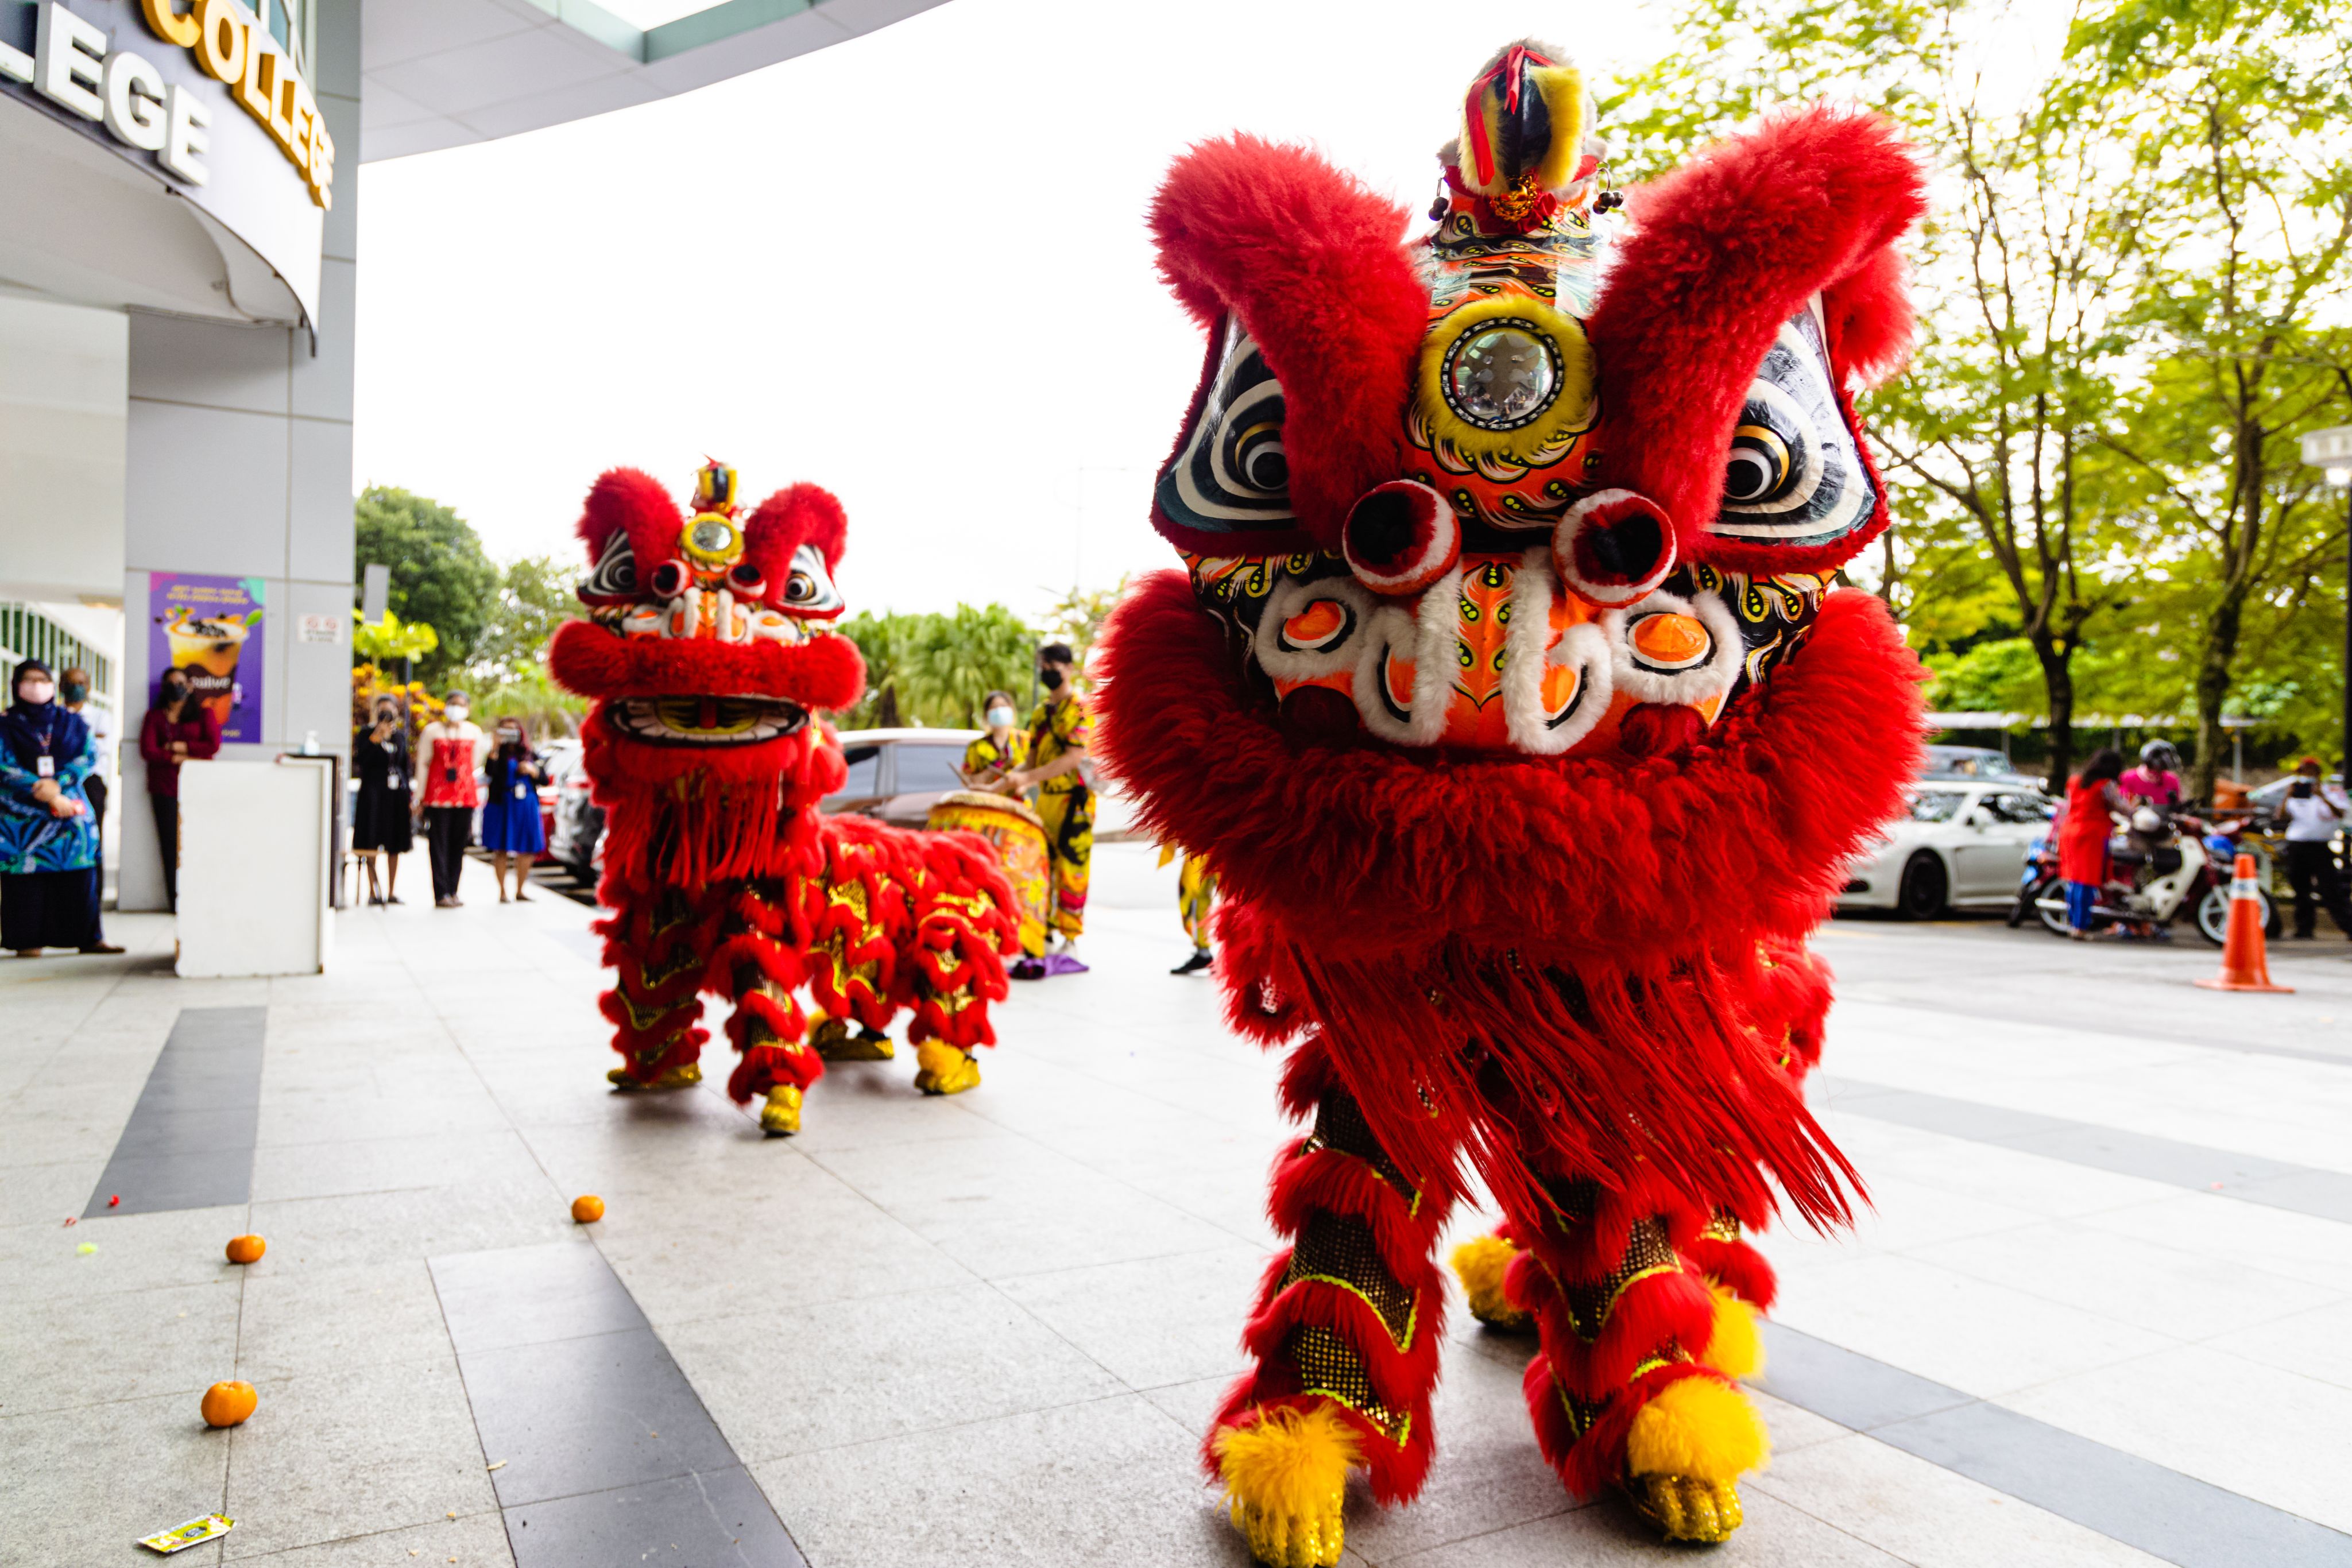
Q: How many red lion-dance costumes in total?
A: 2